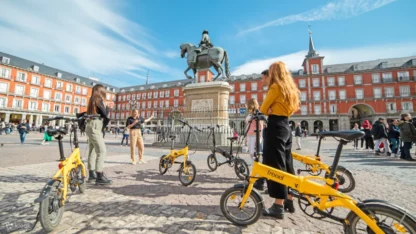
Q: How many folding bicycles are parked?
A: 5